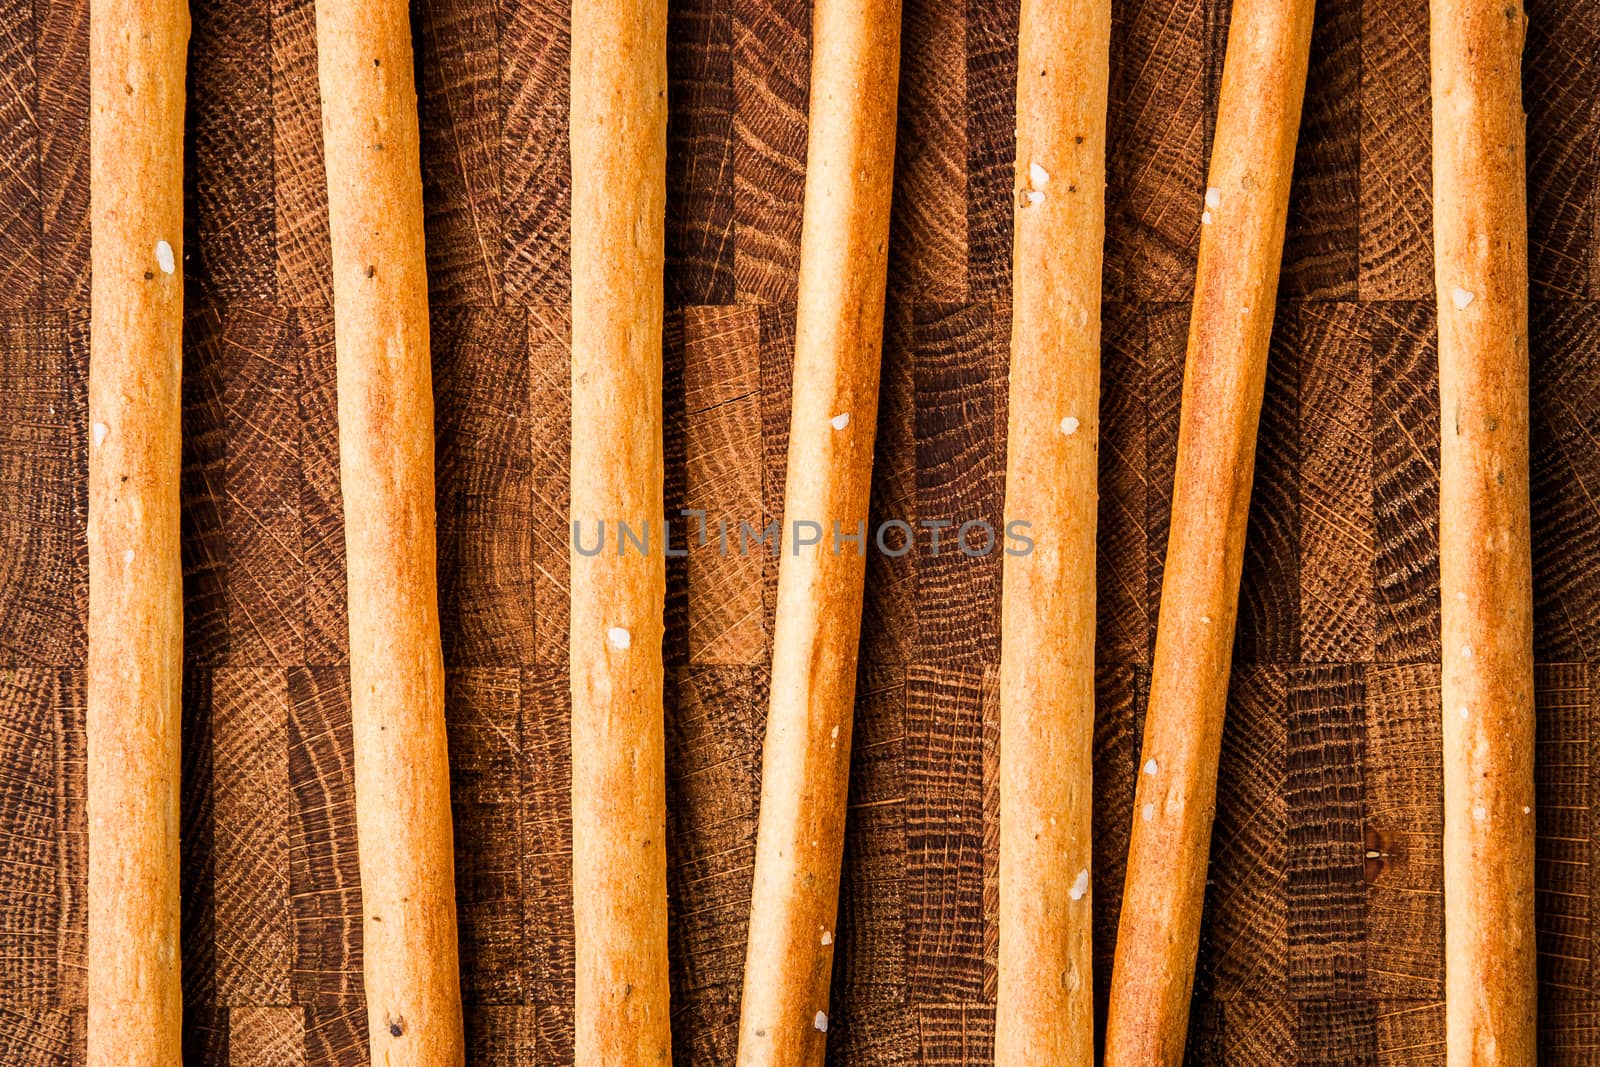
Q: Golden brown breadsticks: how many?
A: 7